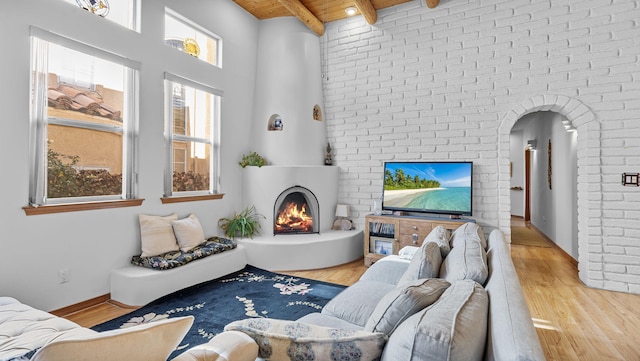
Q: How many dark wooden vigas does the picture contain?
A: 3